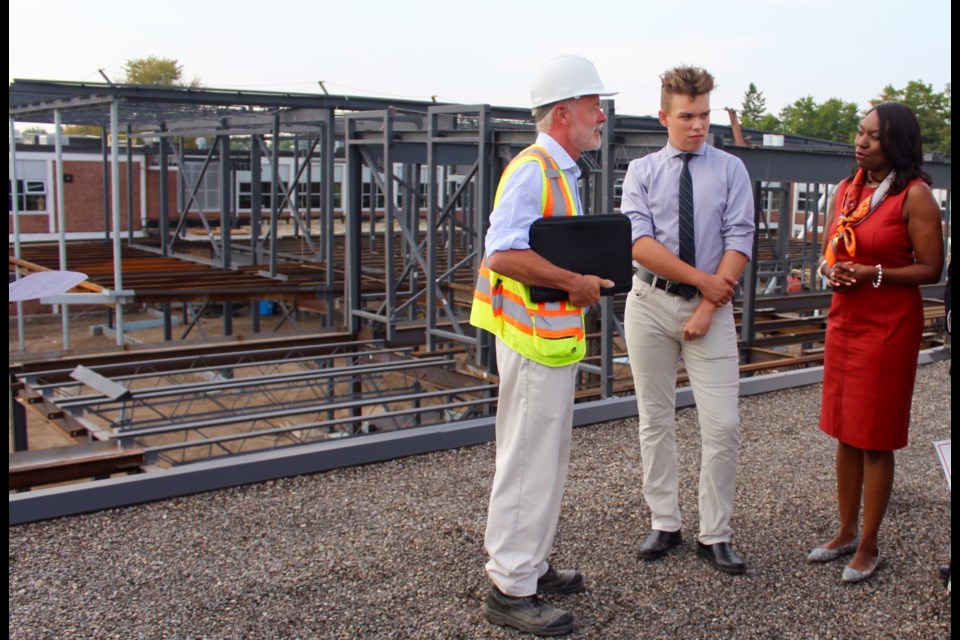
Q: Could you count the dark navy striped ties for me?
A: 1